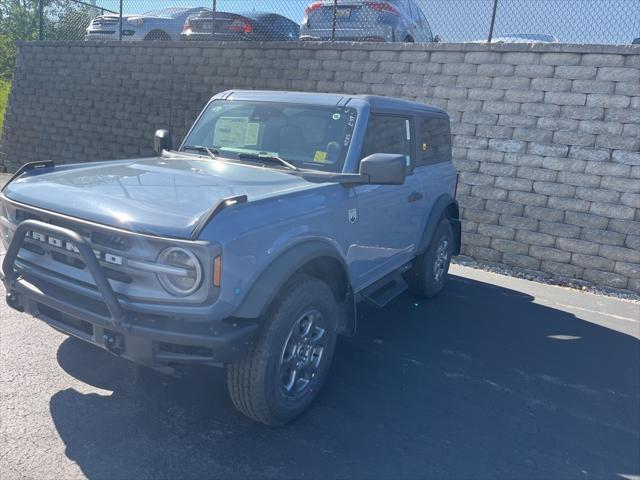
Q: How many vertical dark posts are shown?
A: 5